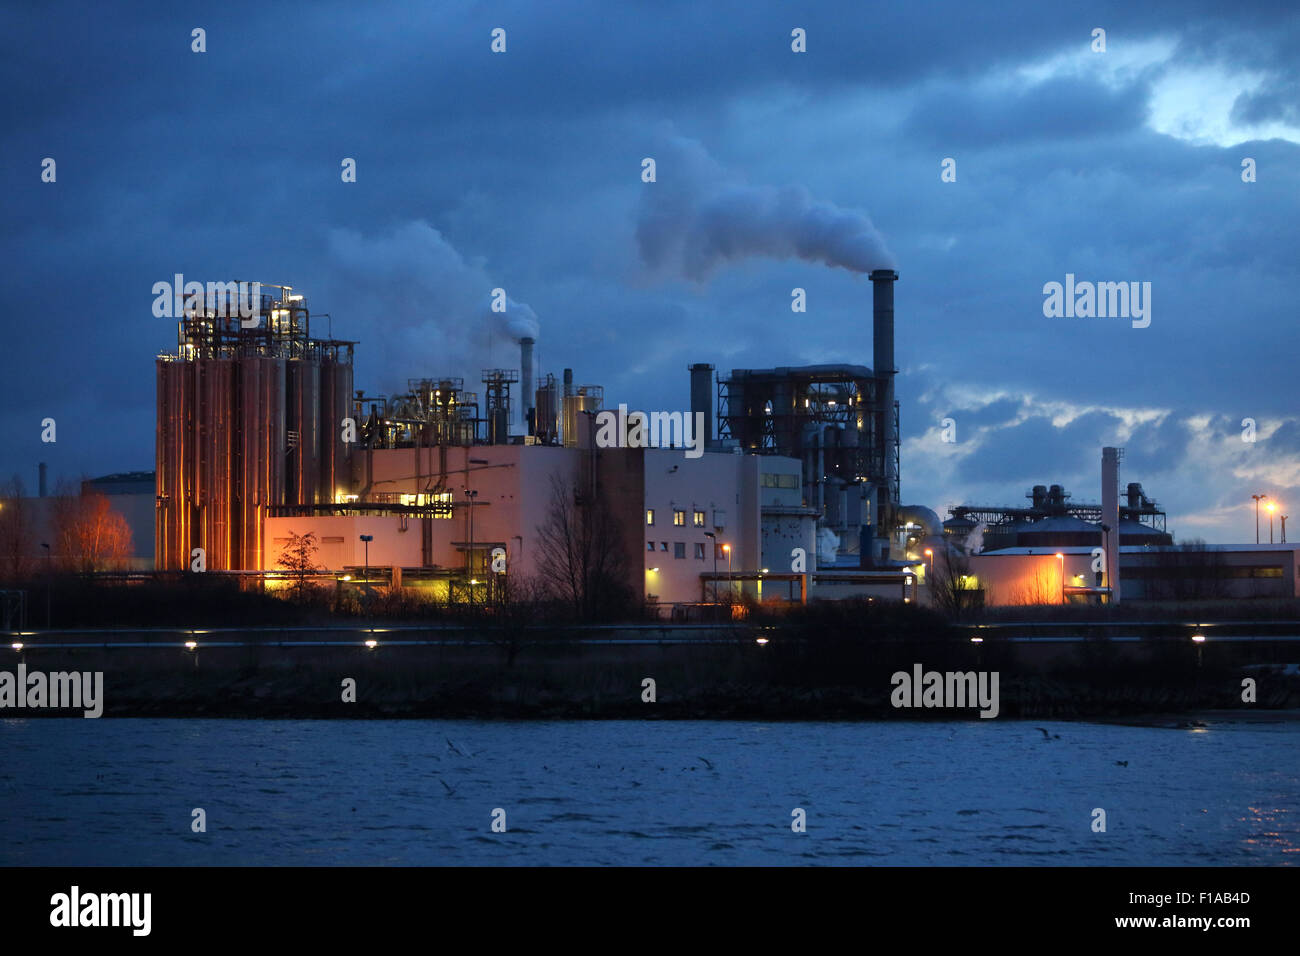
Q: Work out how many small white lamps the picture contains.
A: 6